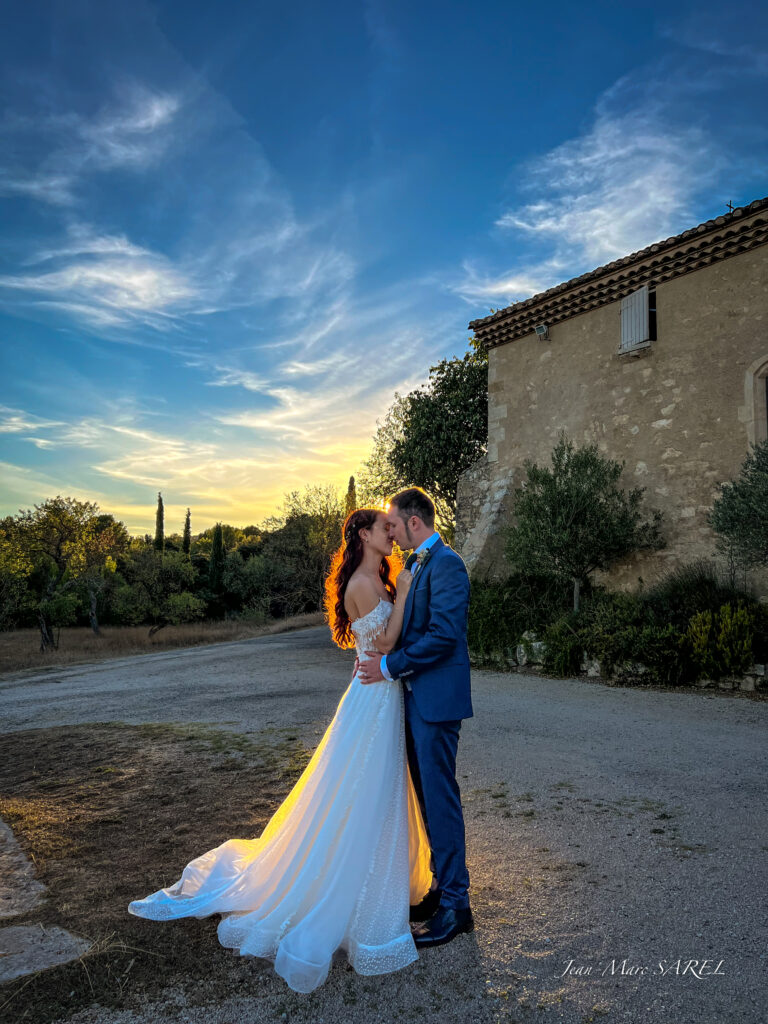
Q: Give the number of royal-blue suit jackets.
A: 1